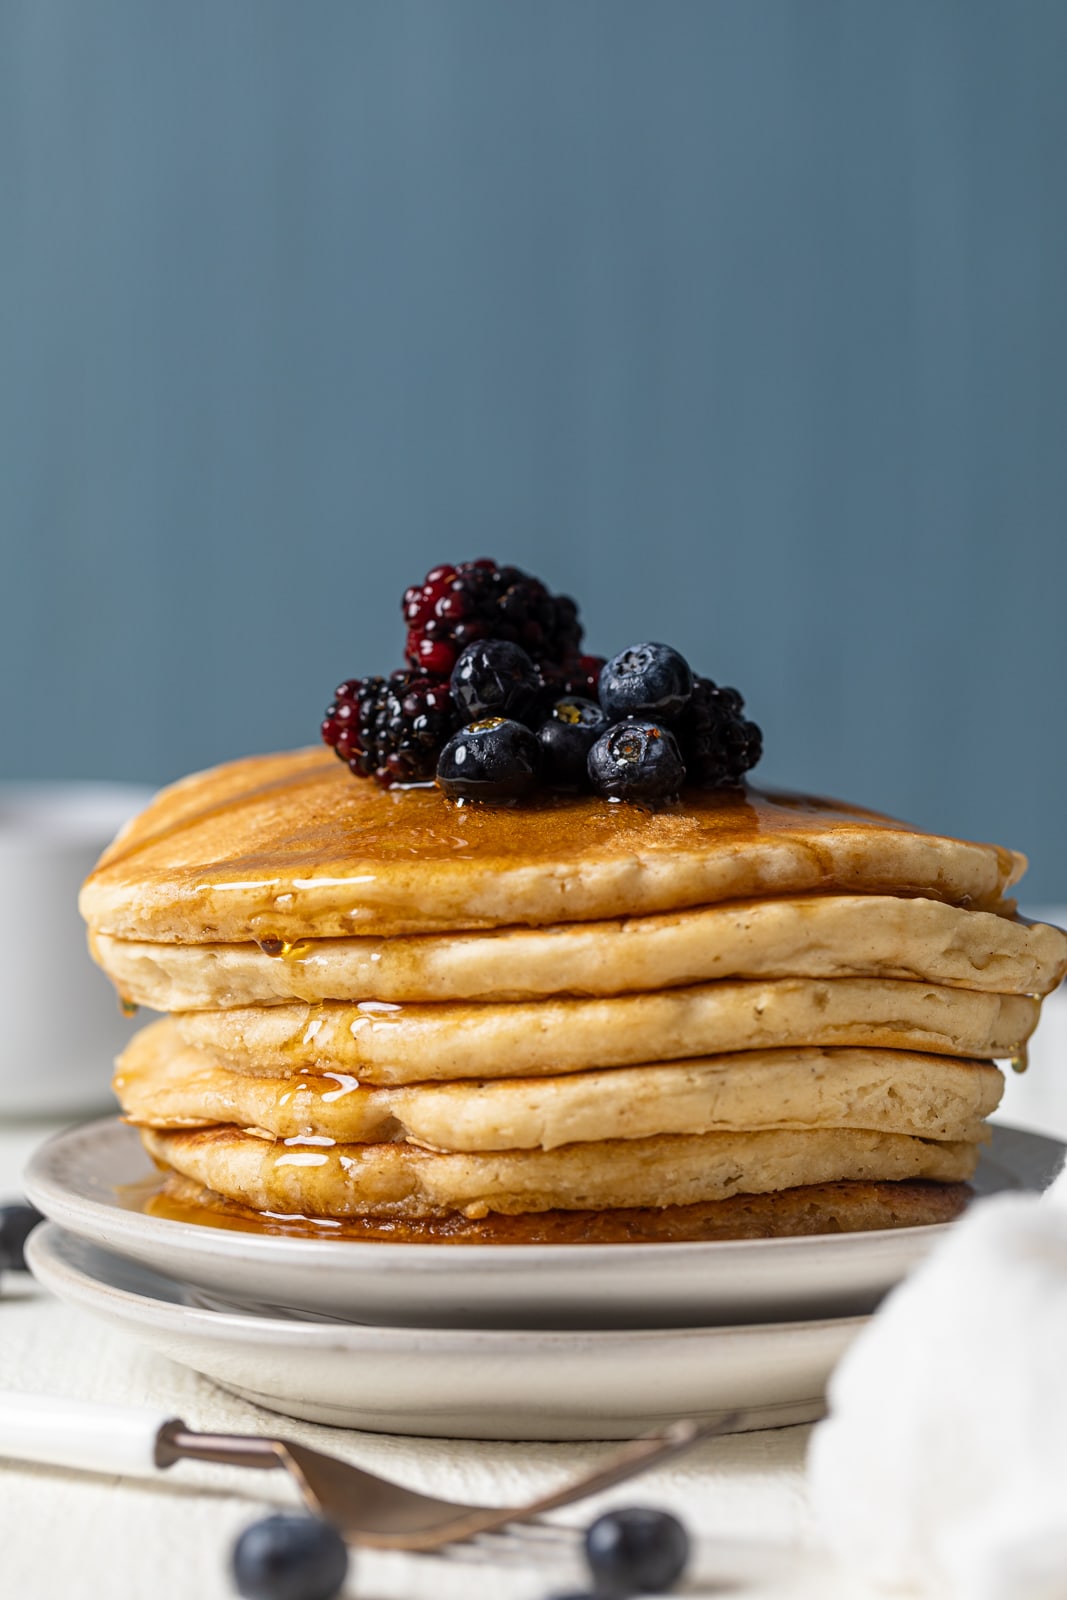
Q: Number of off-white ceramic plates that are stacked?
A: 2